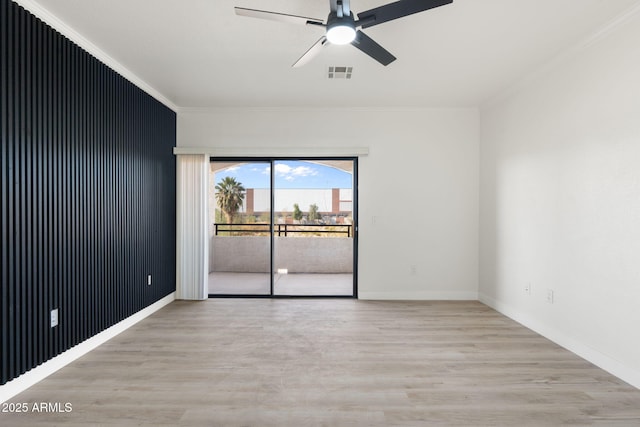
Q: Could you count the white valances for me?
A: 1